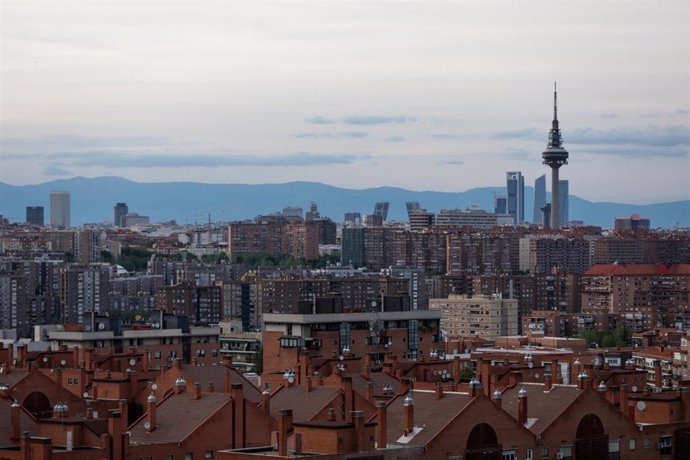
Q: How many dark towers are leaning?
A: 2